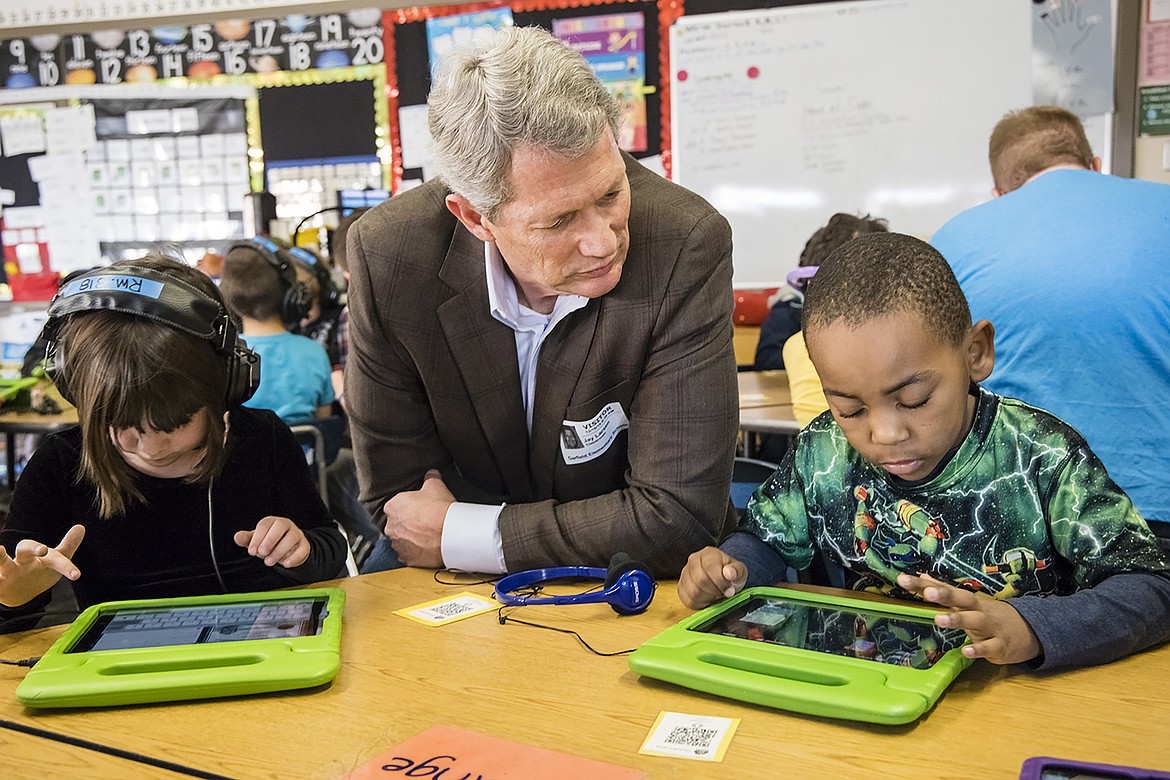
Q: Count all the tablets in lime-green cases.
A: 2